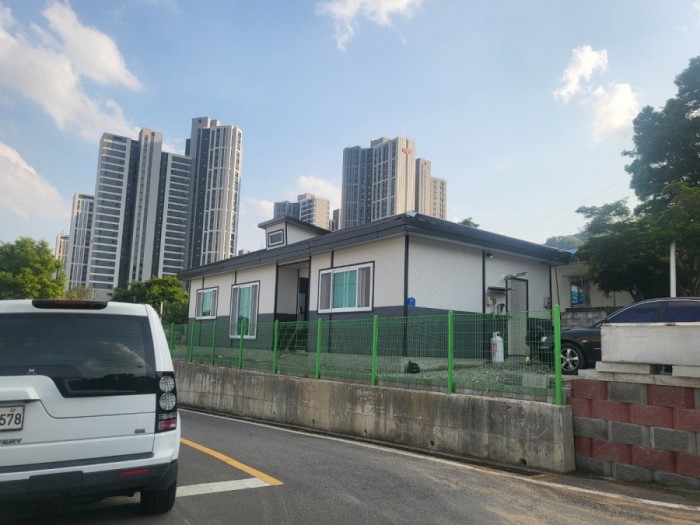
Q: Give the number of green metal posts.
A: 9